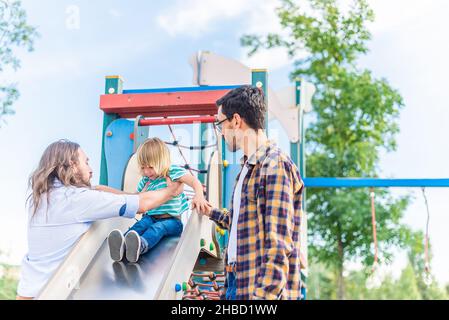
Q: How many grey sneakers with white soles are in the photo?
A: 2